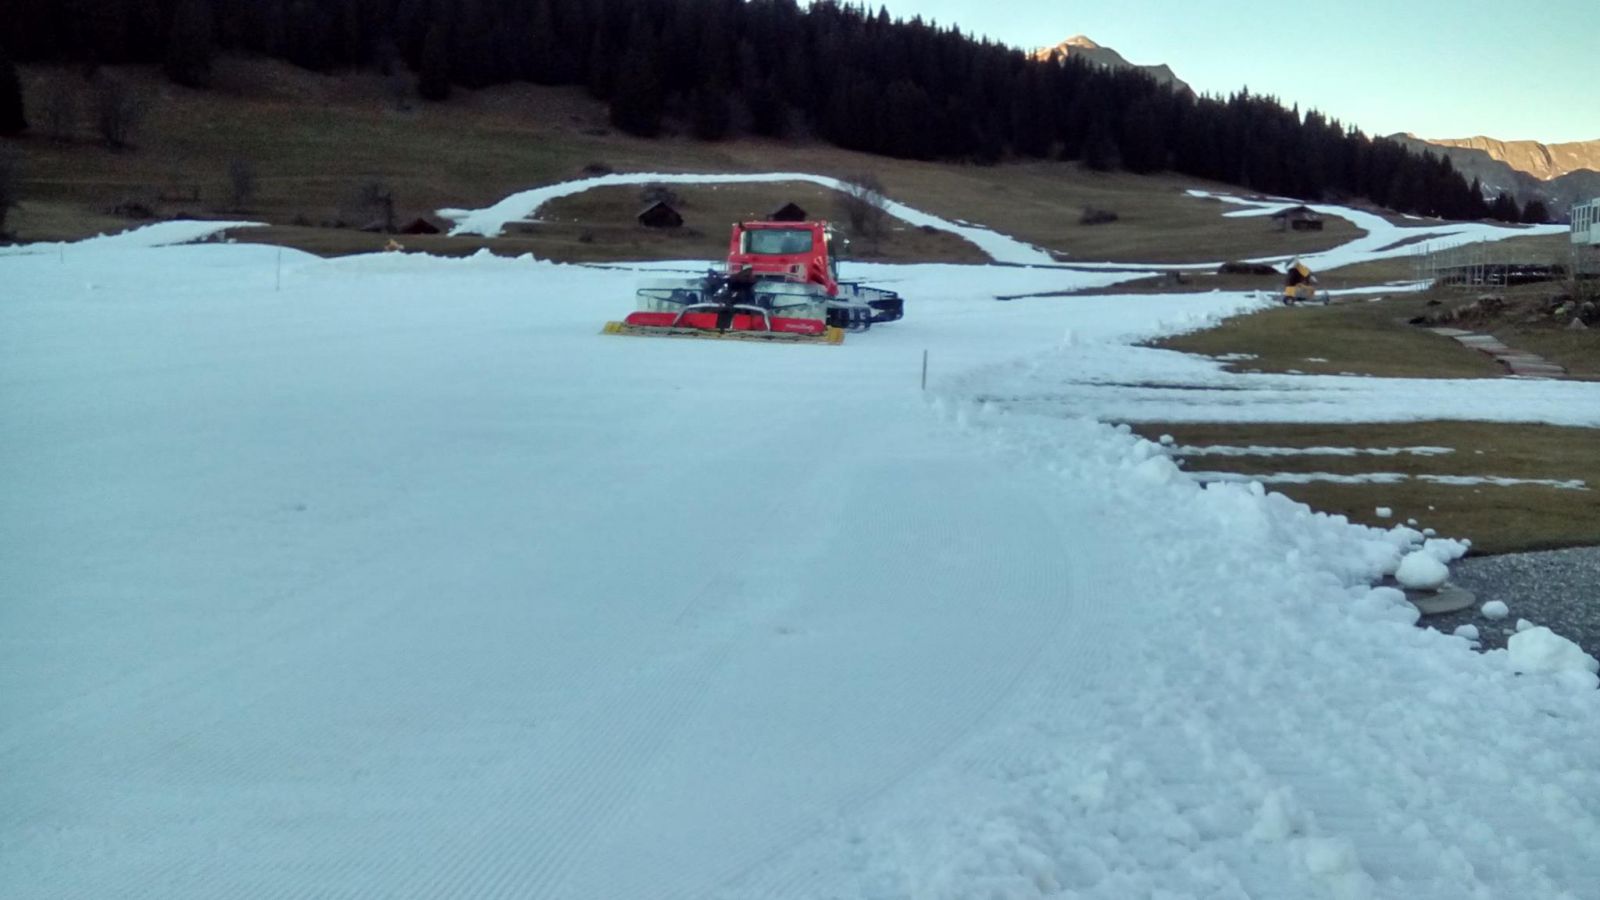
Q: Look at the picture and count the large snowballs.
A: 2